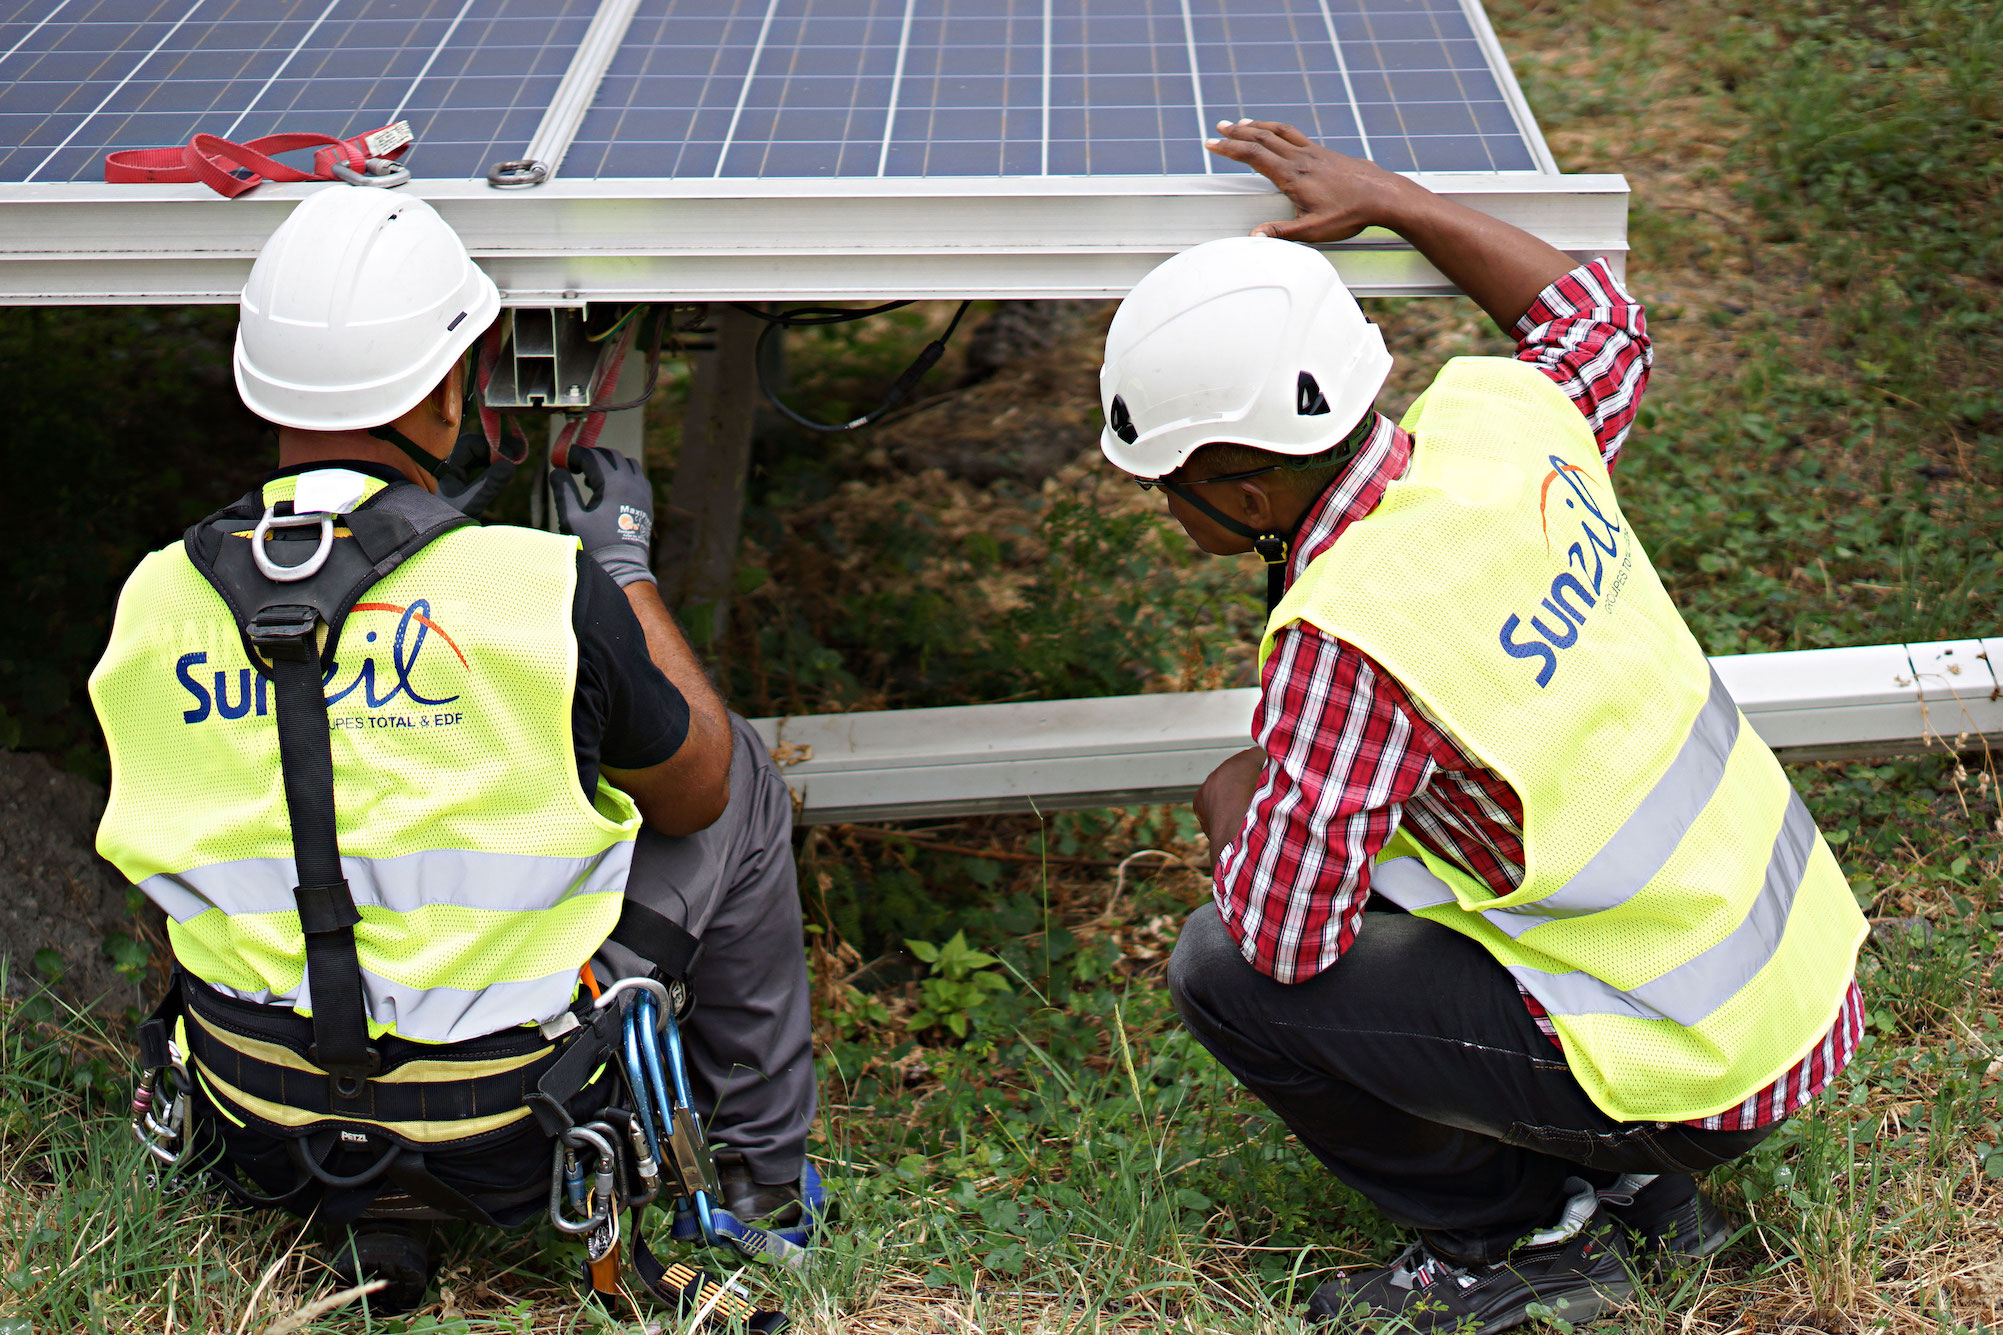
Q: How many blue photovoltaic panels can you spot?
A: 2